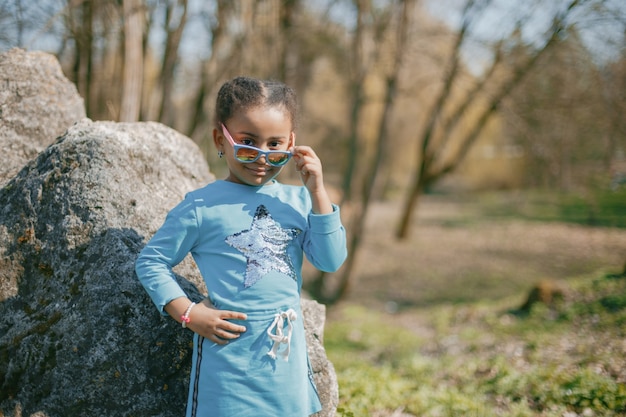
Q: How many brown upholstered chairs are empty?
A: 0